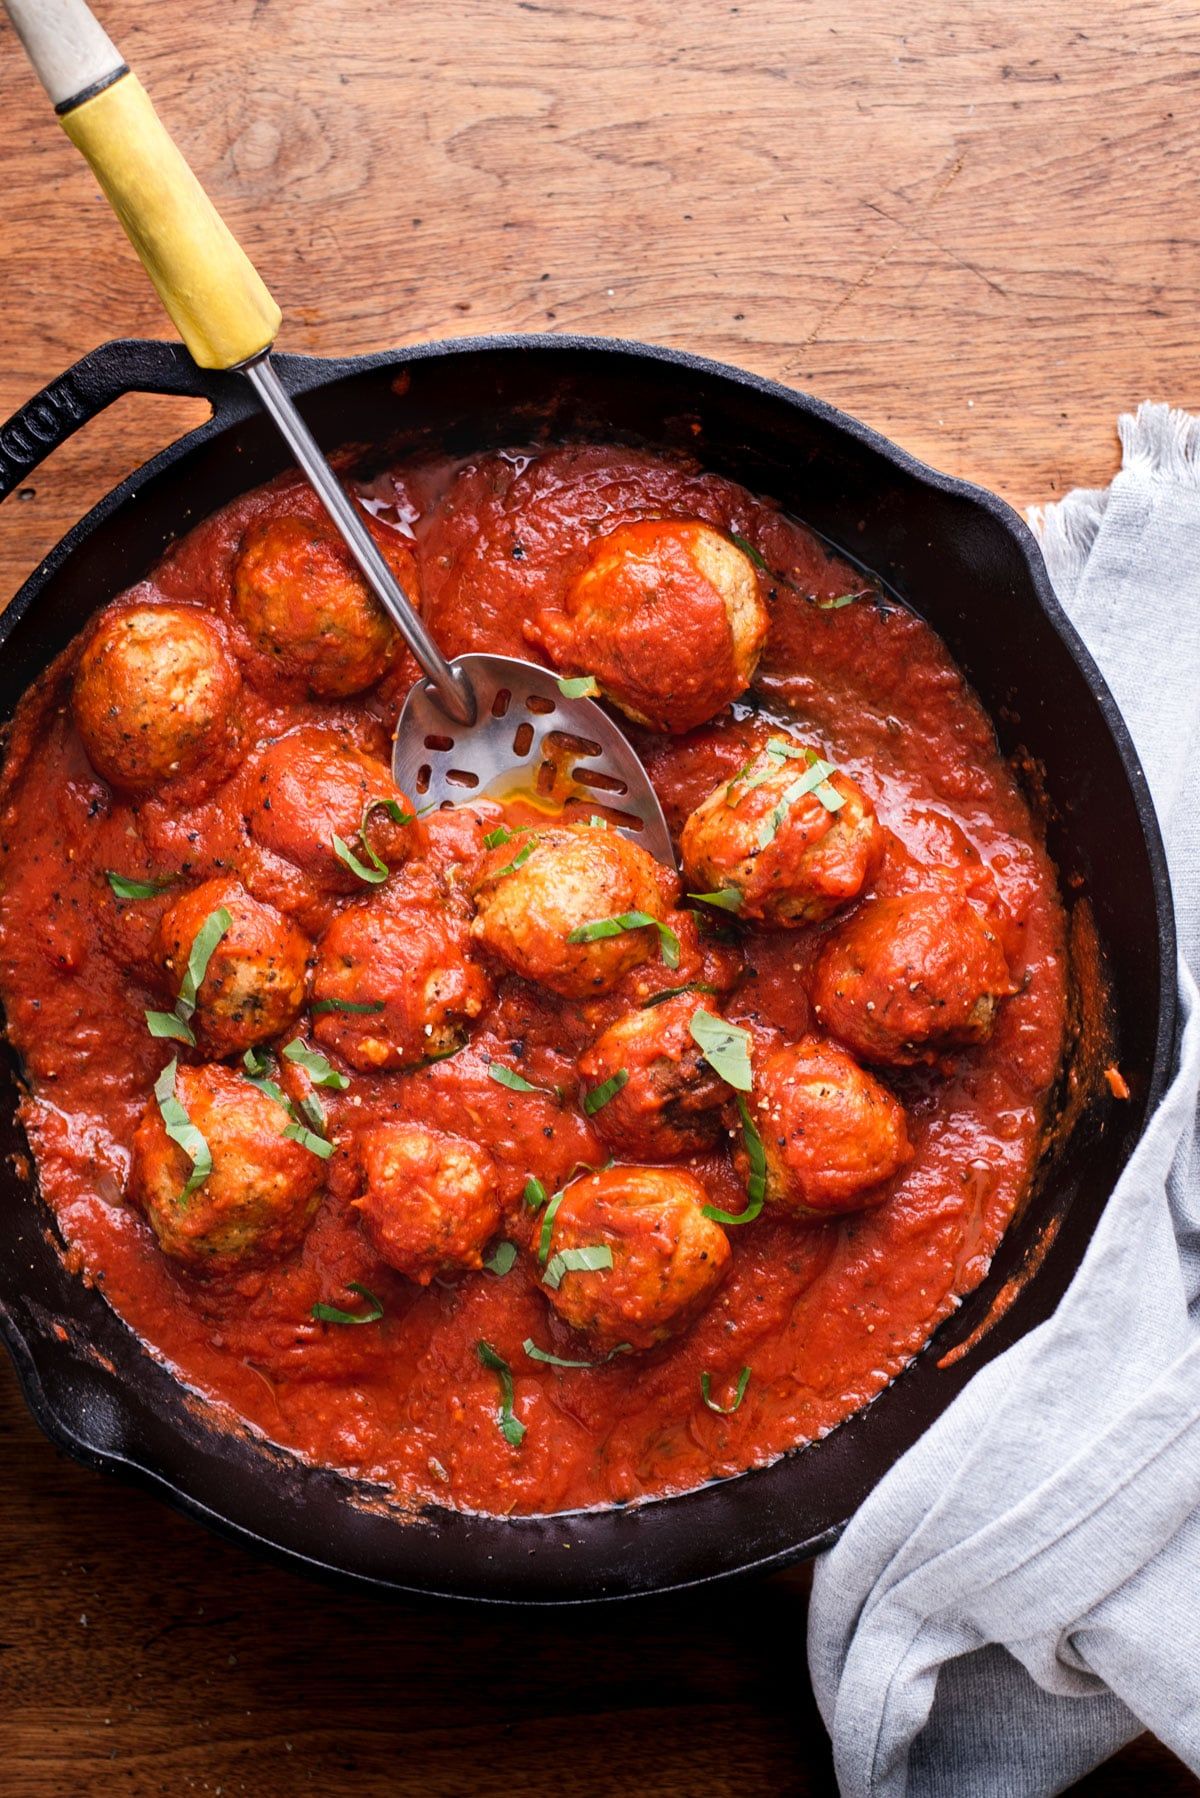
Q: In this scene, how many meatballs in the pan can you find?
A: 14